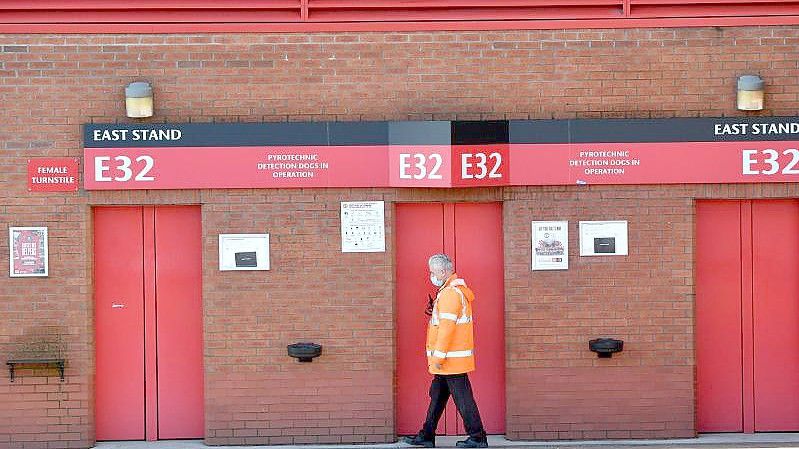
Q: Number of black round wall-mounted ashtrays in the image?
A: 2